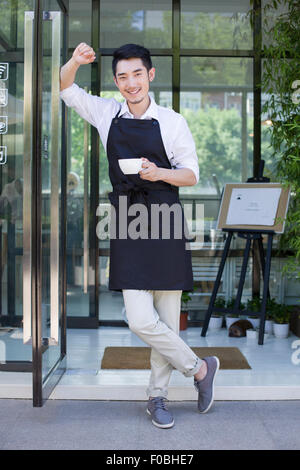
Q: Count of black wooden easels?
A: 1